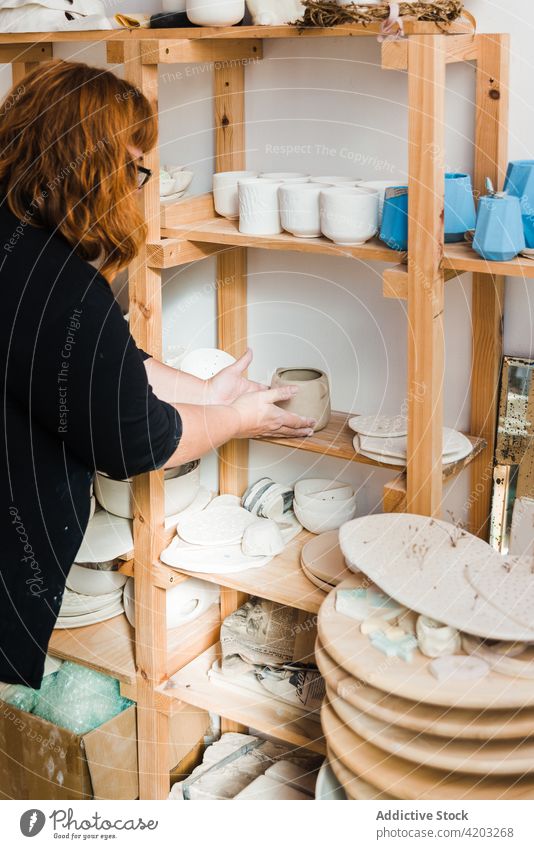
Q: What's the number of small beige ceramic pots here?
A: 1